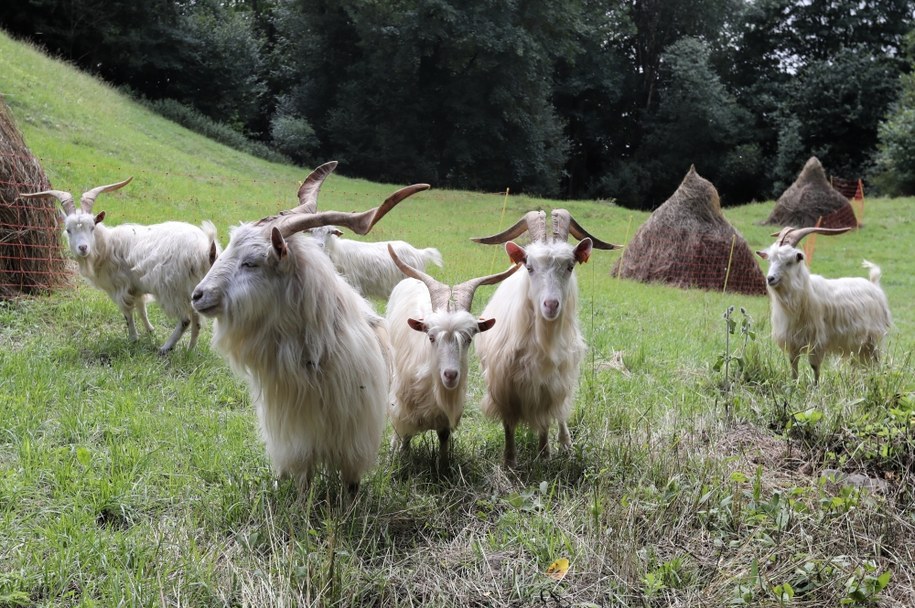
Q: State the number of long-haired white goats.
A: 6